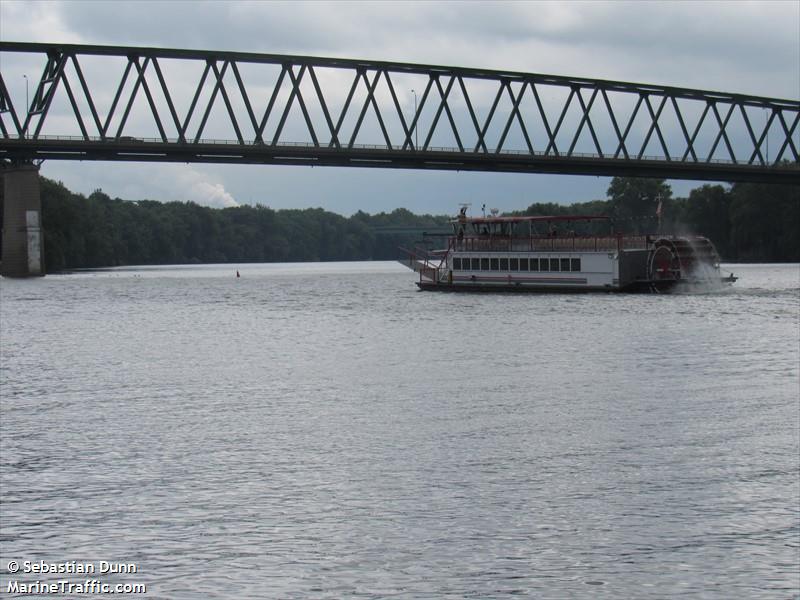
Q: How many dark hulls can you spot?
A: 1